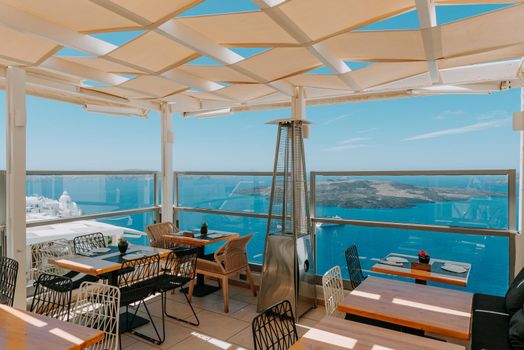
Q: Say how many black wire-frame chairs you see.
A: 7